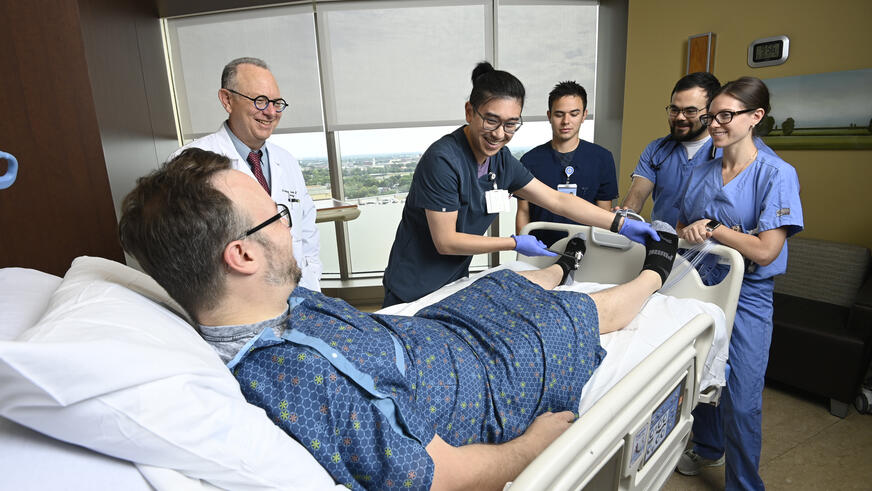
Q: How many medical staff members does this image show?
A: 5